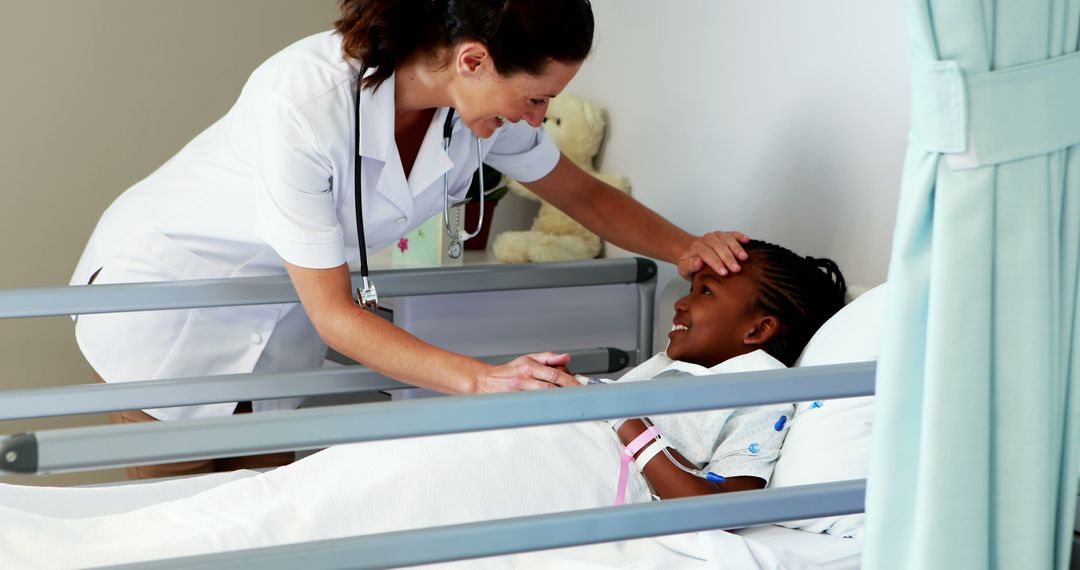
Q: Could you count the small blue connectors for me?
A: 4